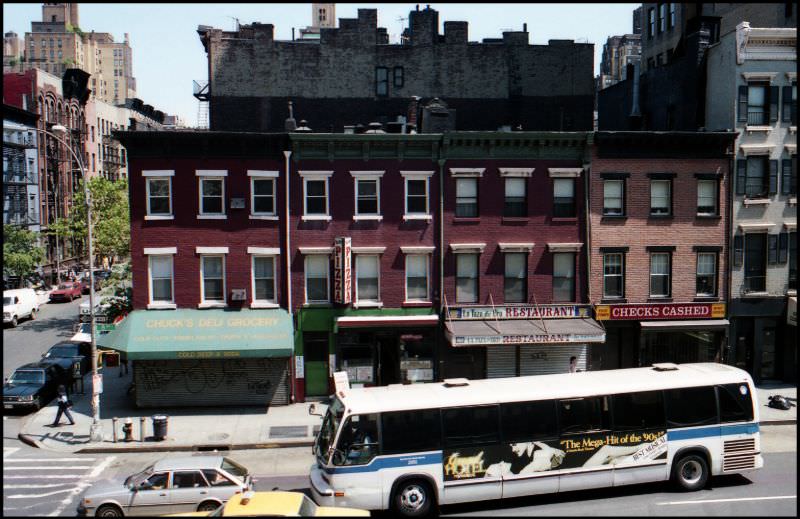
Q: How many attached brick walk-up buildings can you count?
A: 4